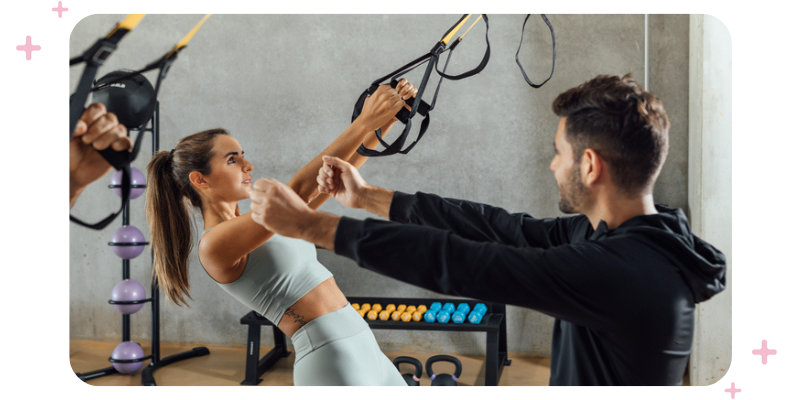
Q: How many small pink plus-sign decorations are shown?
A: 4